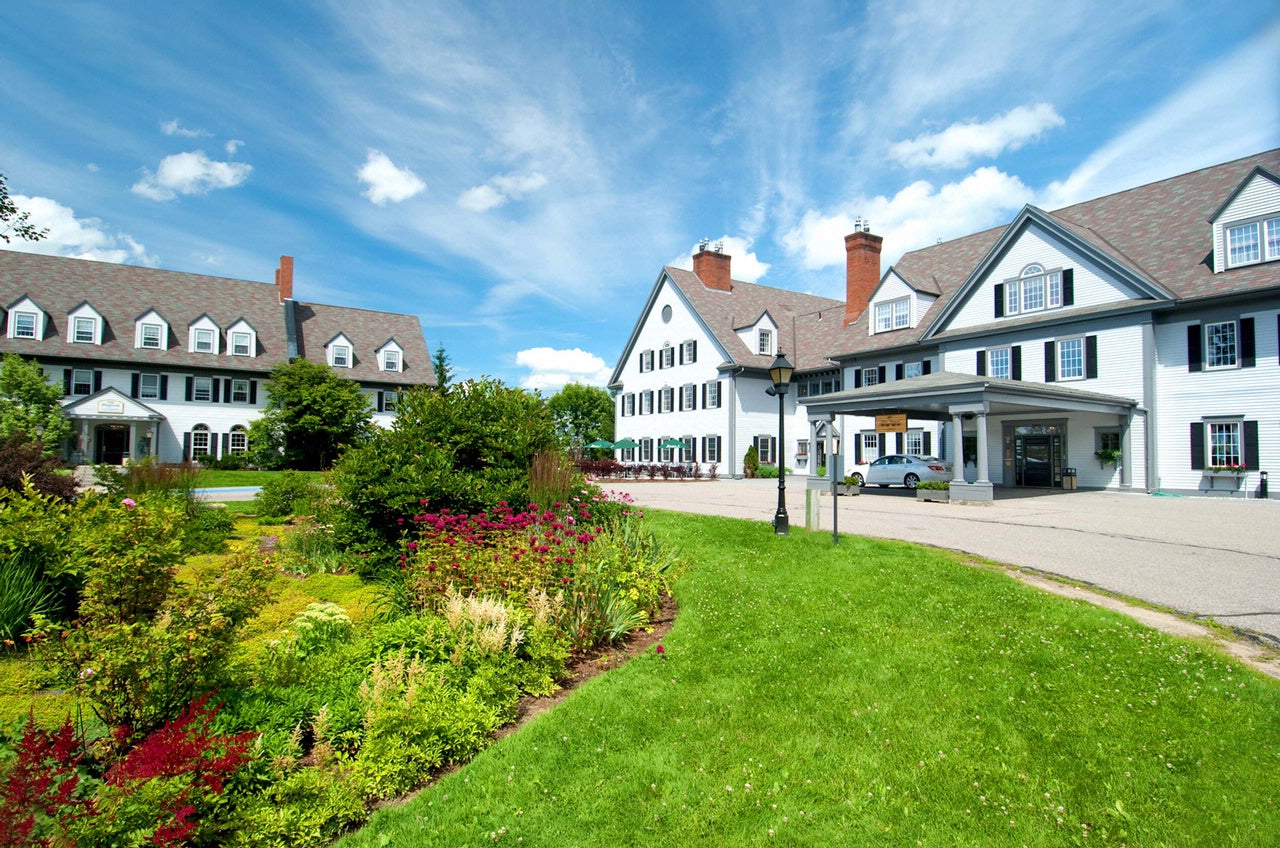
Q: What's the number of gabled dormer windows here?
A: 10